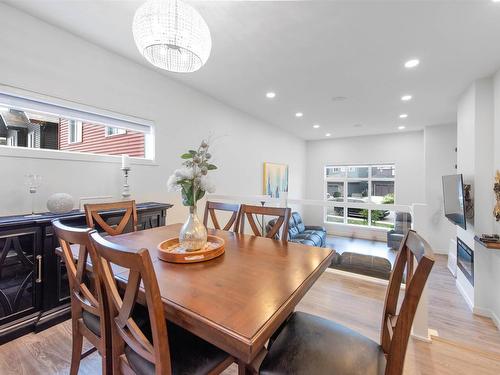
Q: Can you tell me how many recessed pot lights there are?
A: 8